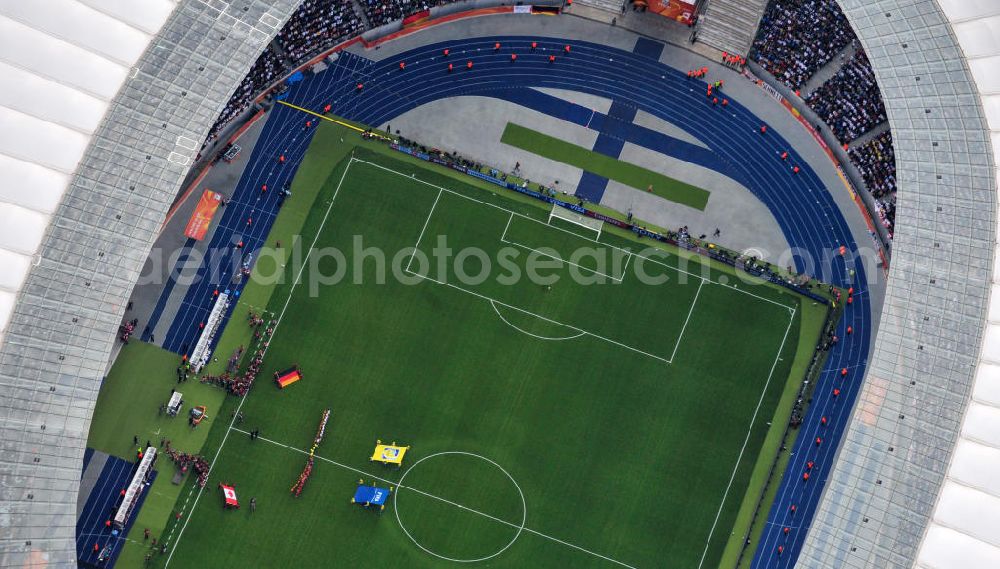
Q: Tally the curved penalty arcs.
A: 1